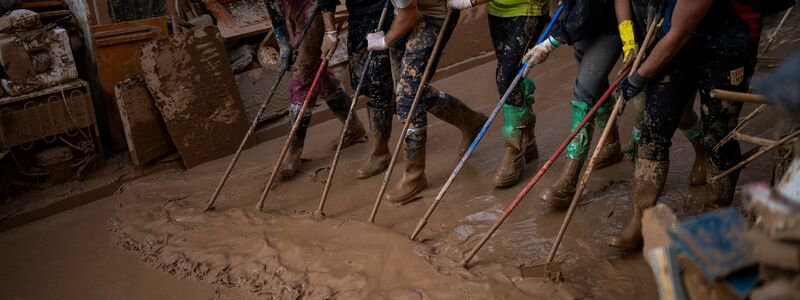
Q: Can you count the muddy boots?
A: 12